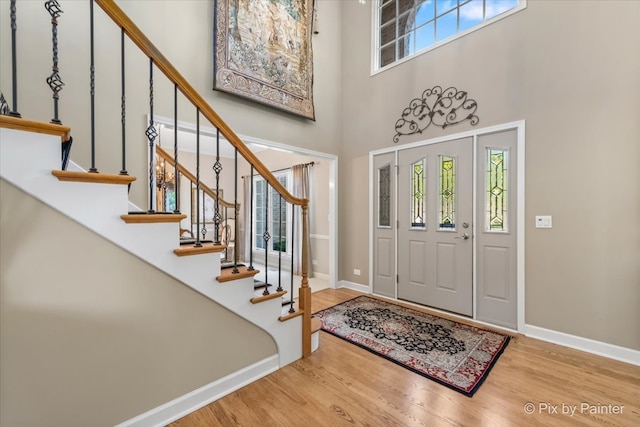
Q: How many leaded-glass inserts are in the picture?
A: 4